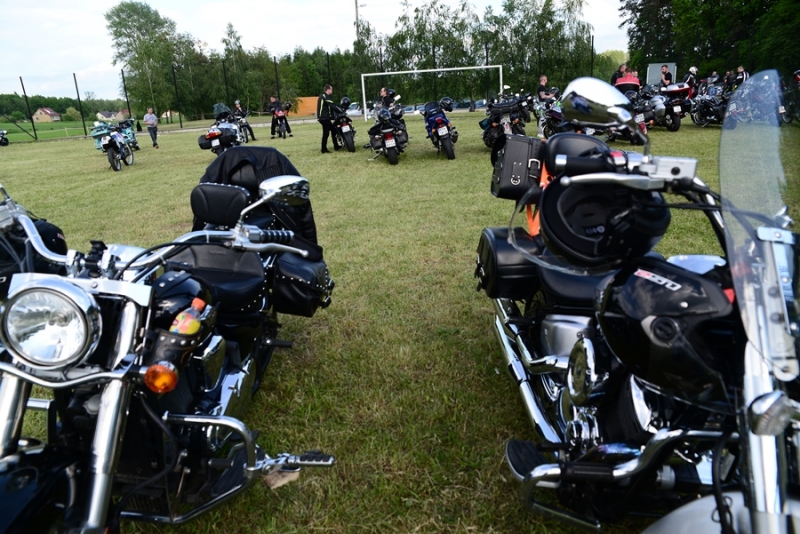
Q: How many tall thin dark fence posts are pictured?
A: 12